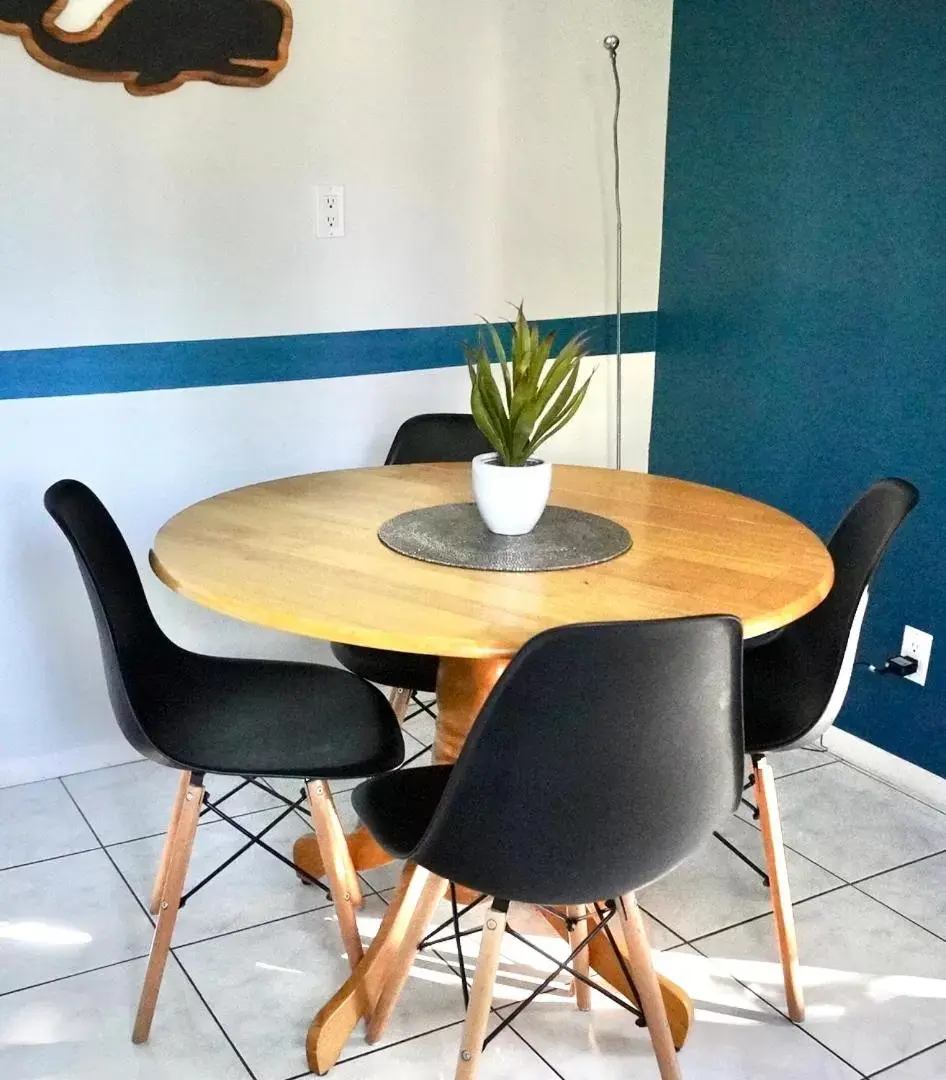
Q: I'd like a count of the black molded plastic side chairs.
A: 4